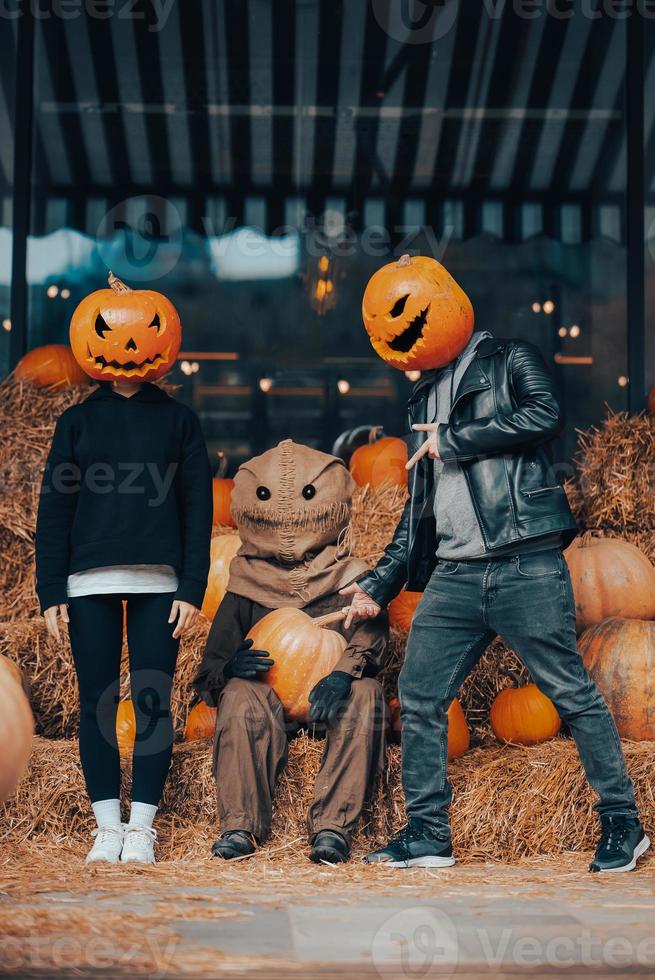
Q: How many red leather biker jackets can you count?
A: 0